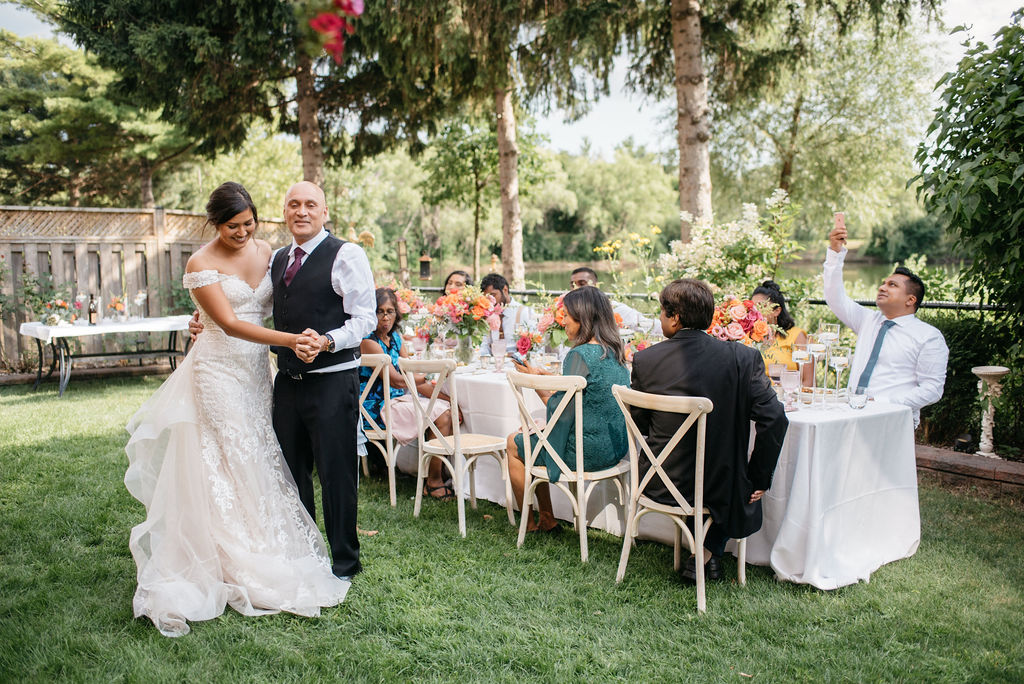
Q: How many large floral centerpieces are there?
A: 4